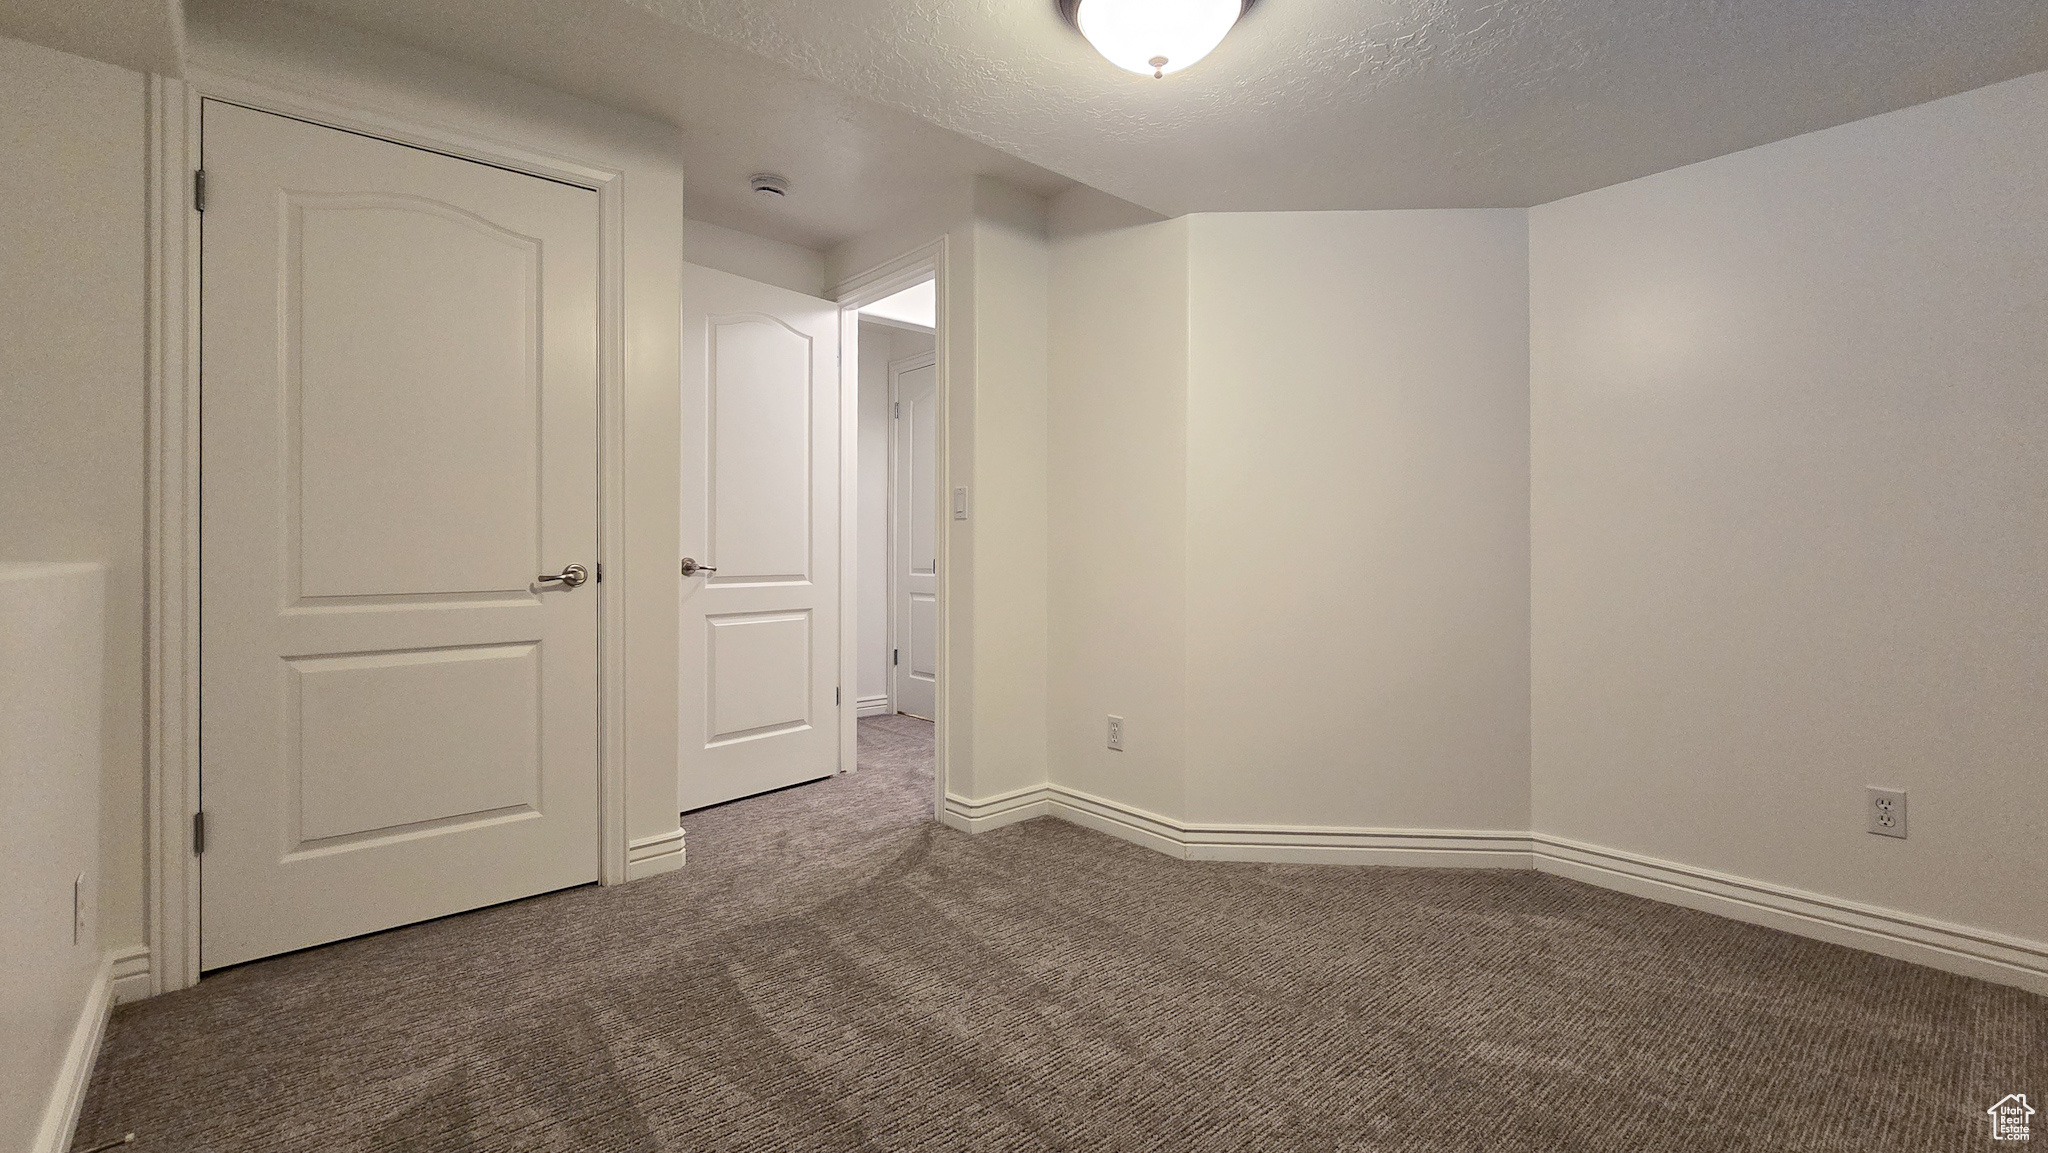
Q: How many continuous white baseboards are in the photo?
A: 4